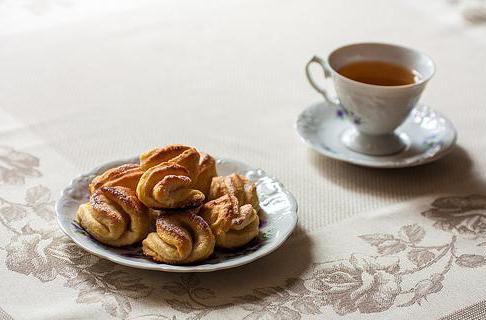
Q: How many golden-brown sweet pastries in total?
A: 7